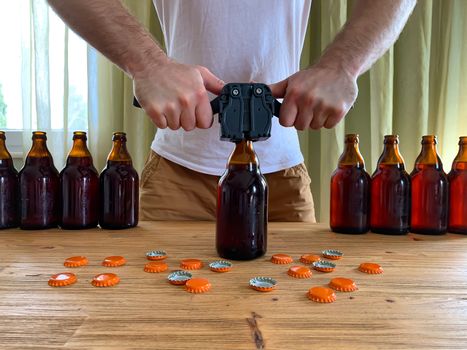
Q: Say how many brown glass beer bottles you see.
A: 9